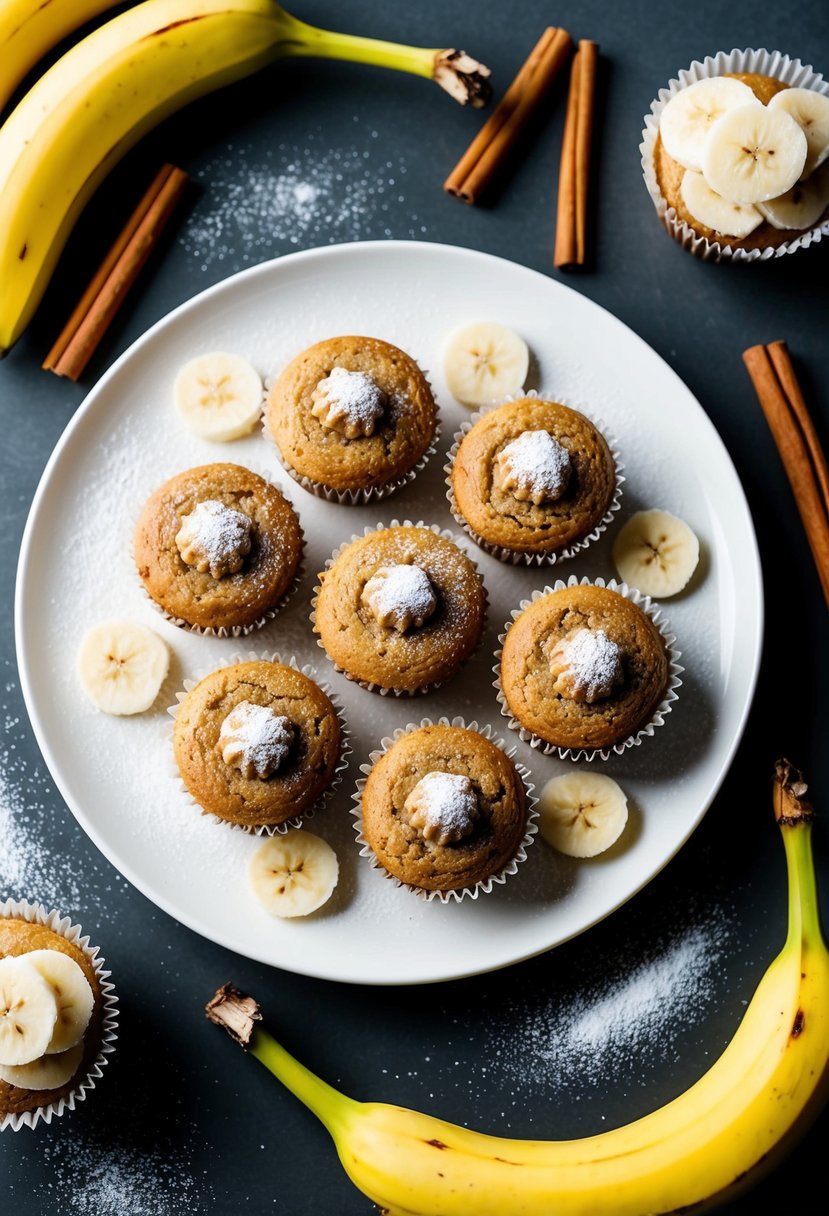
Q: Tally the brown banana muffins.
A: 9